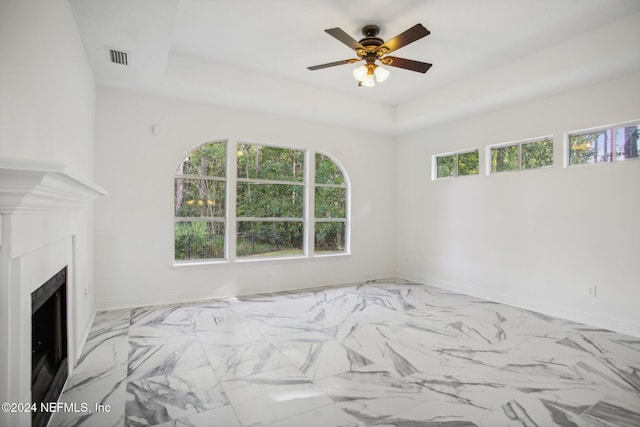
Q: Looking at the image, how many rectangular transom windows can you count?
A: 3